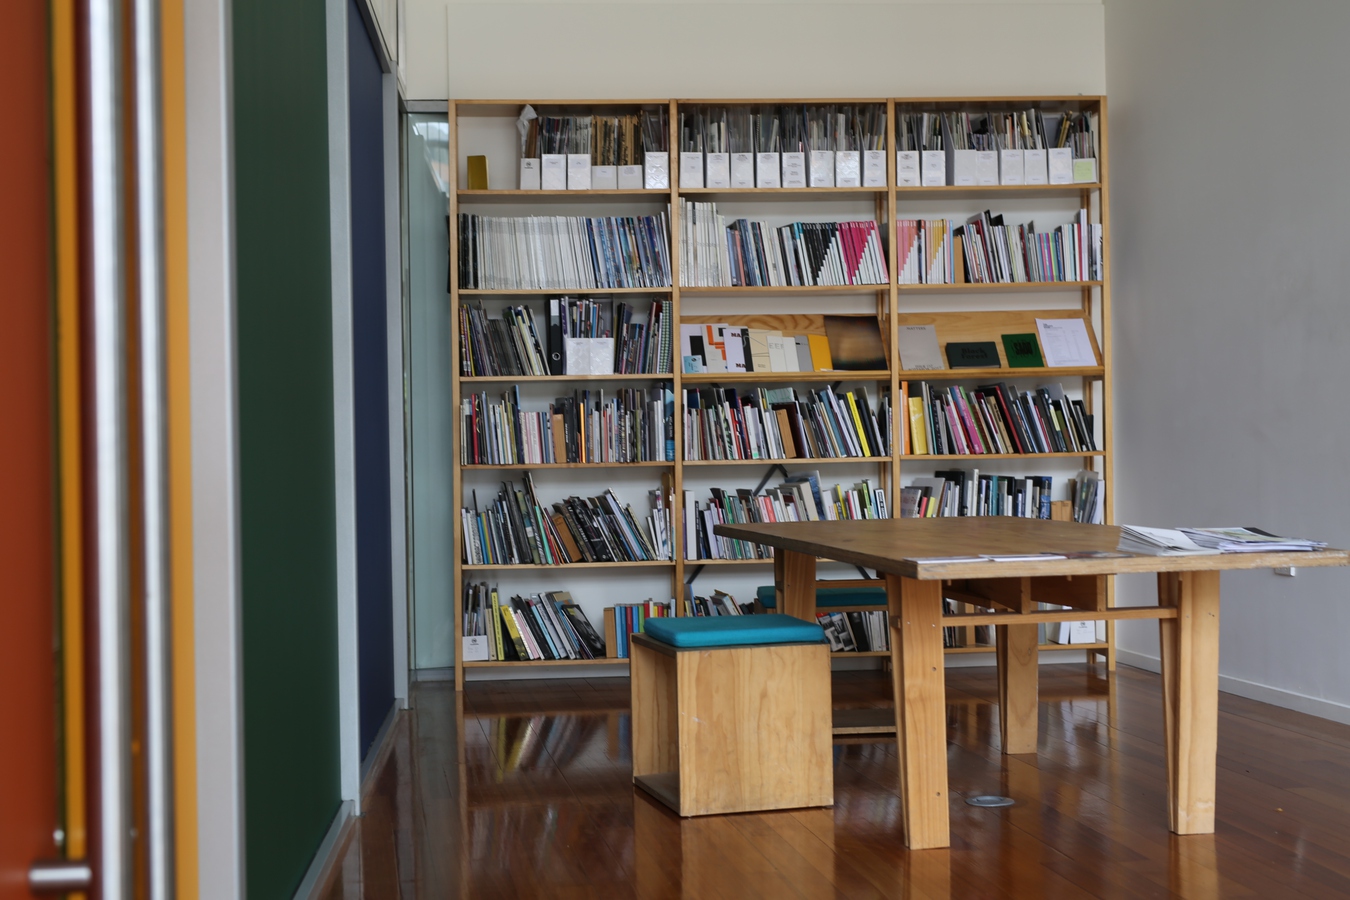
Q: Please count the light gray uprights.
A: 3